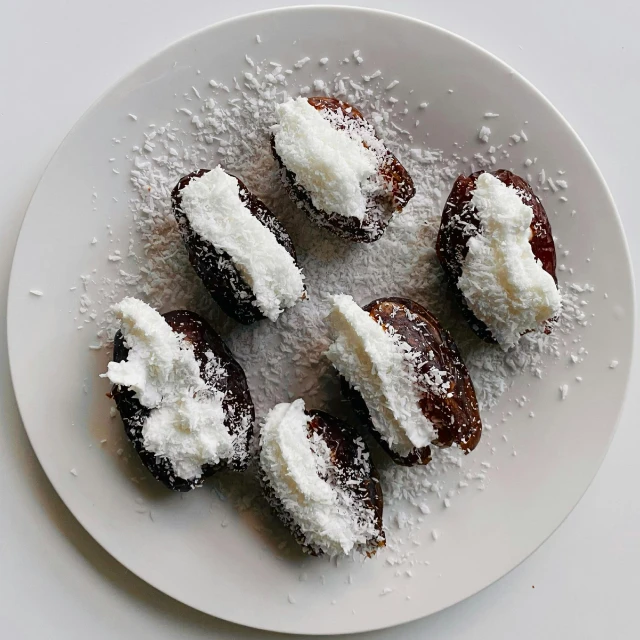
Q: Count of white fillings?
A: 6